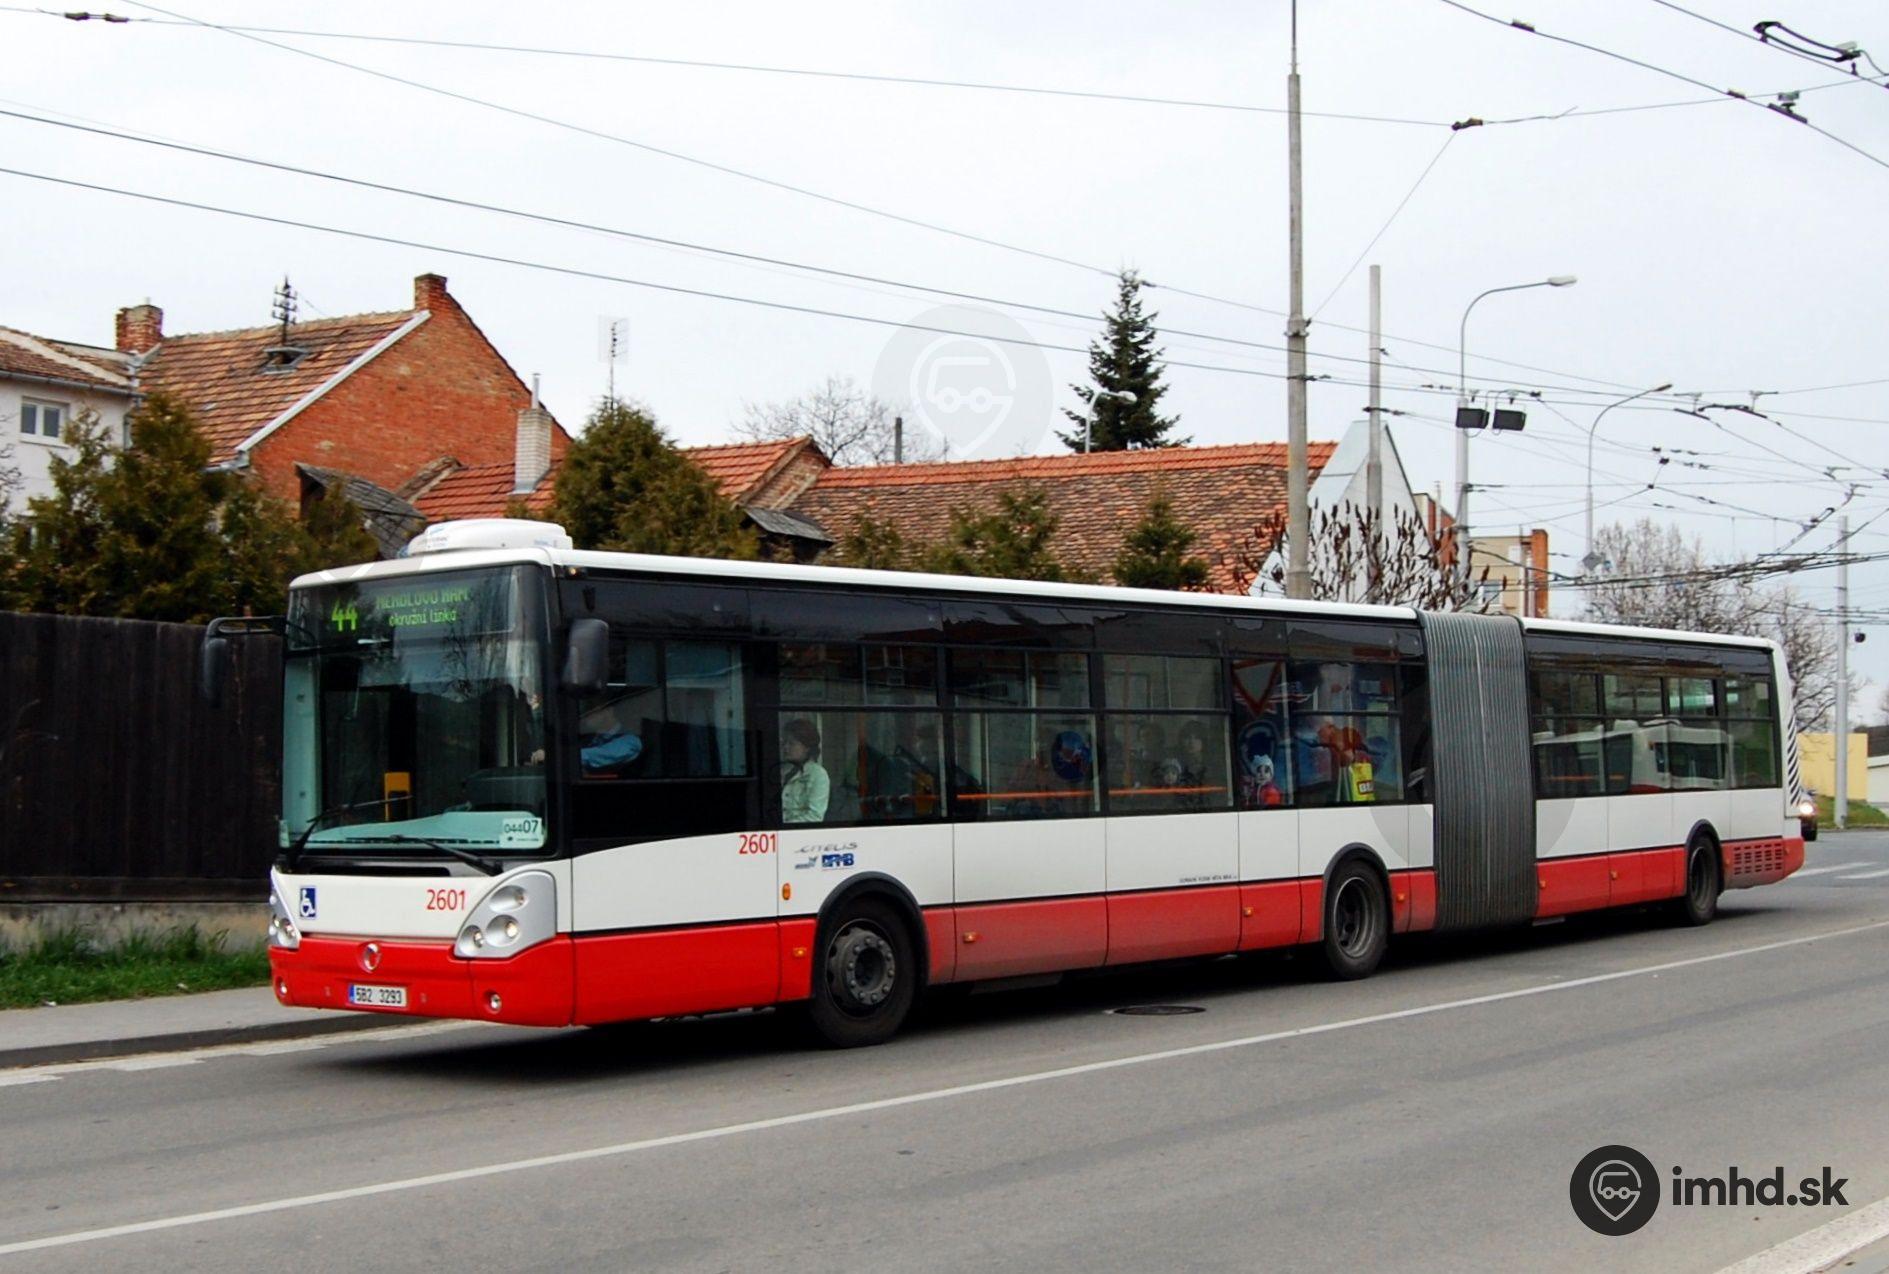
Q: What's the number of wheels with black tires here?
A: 3